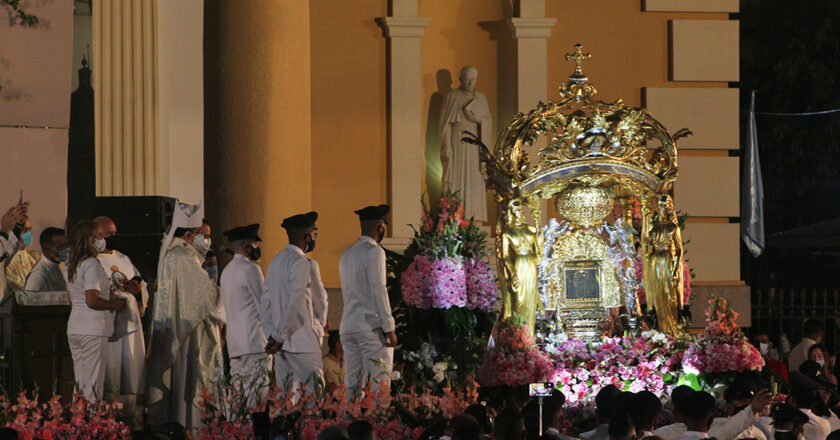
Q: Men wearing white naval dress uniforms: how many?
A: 3